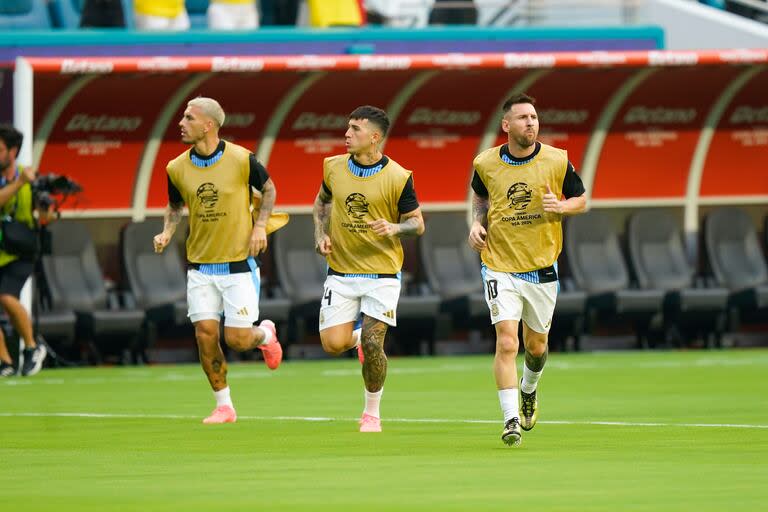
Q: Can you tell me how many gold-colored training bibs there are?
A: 3